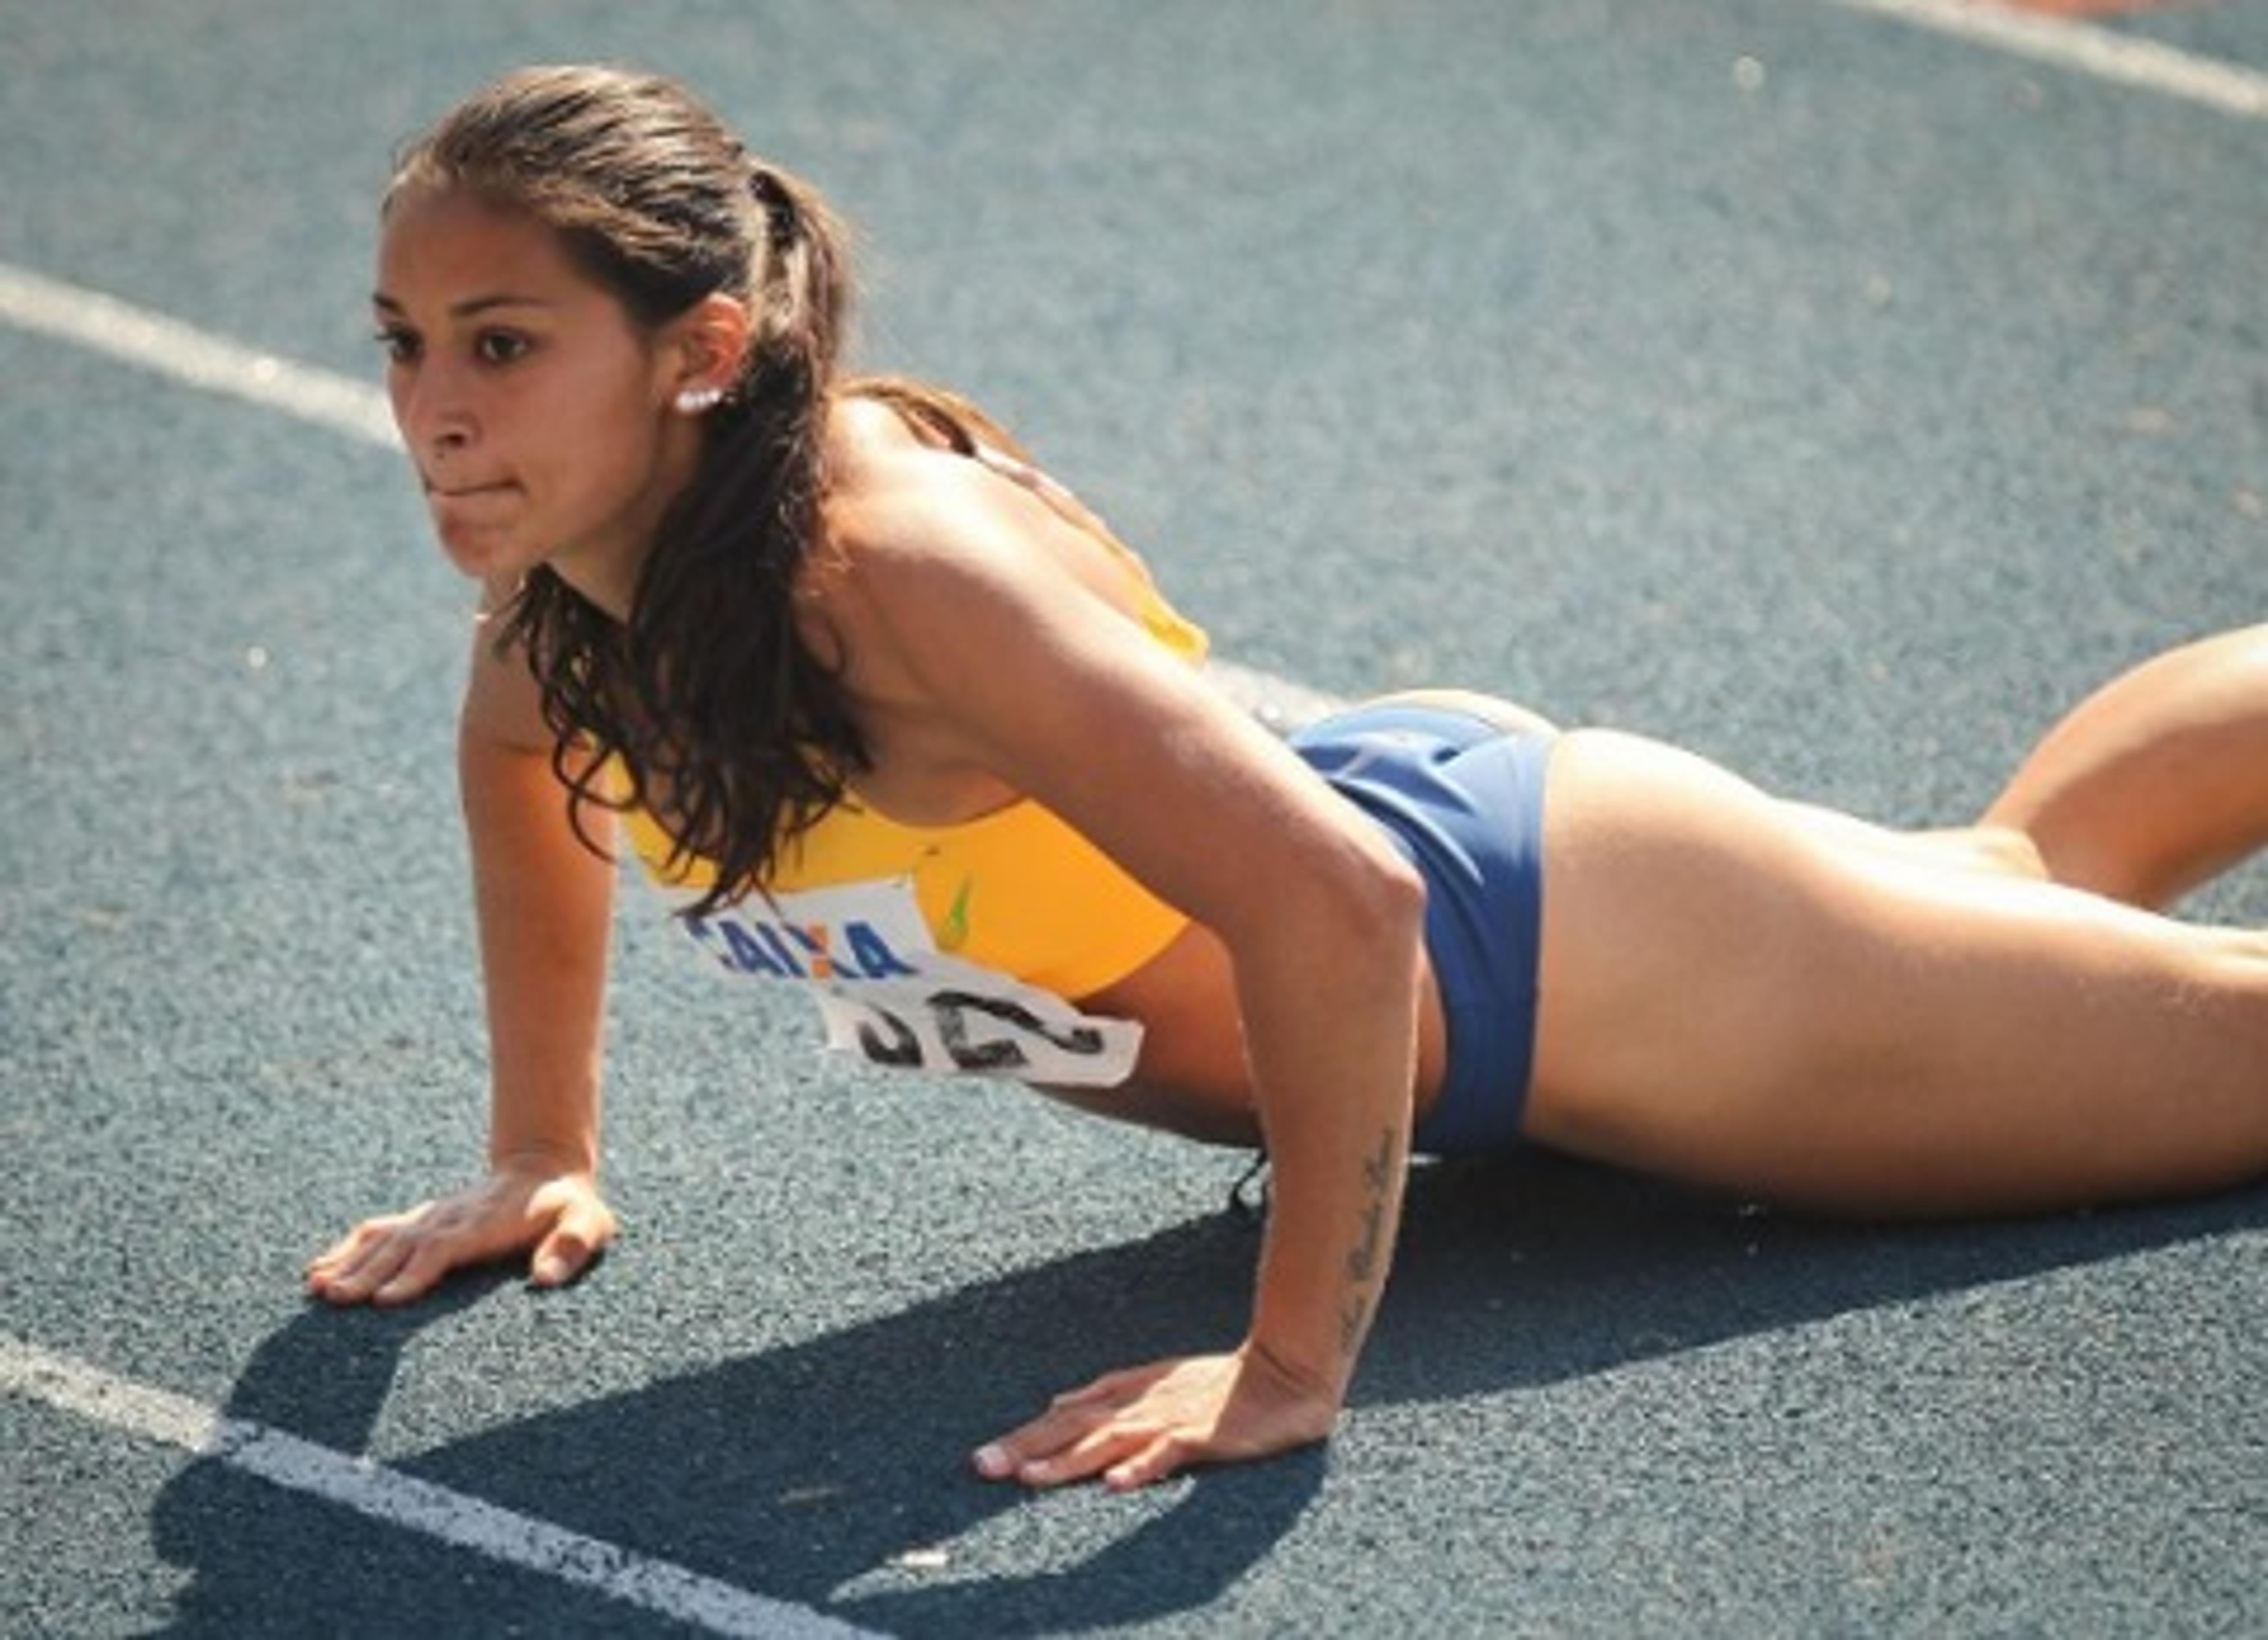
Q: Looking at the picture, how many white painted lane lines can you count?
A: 3